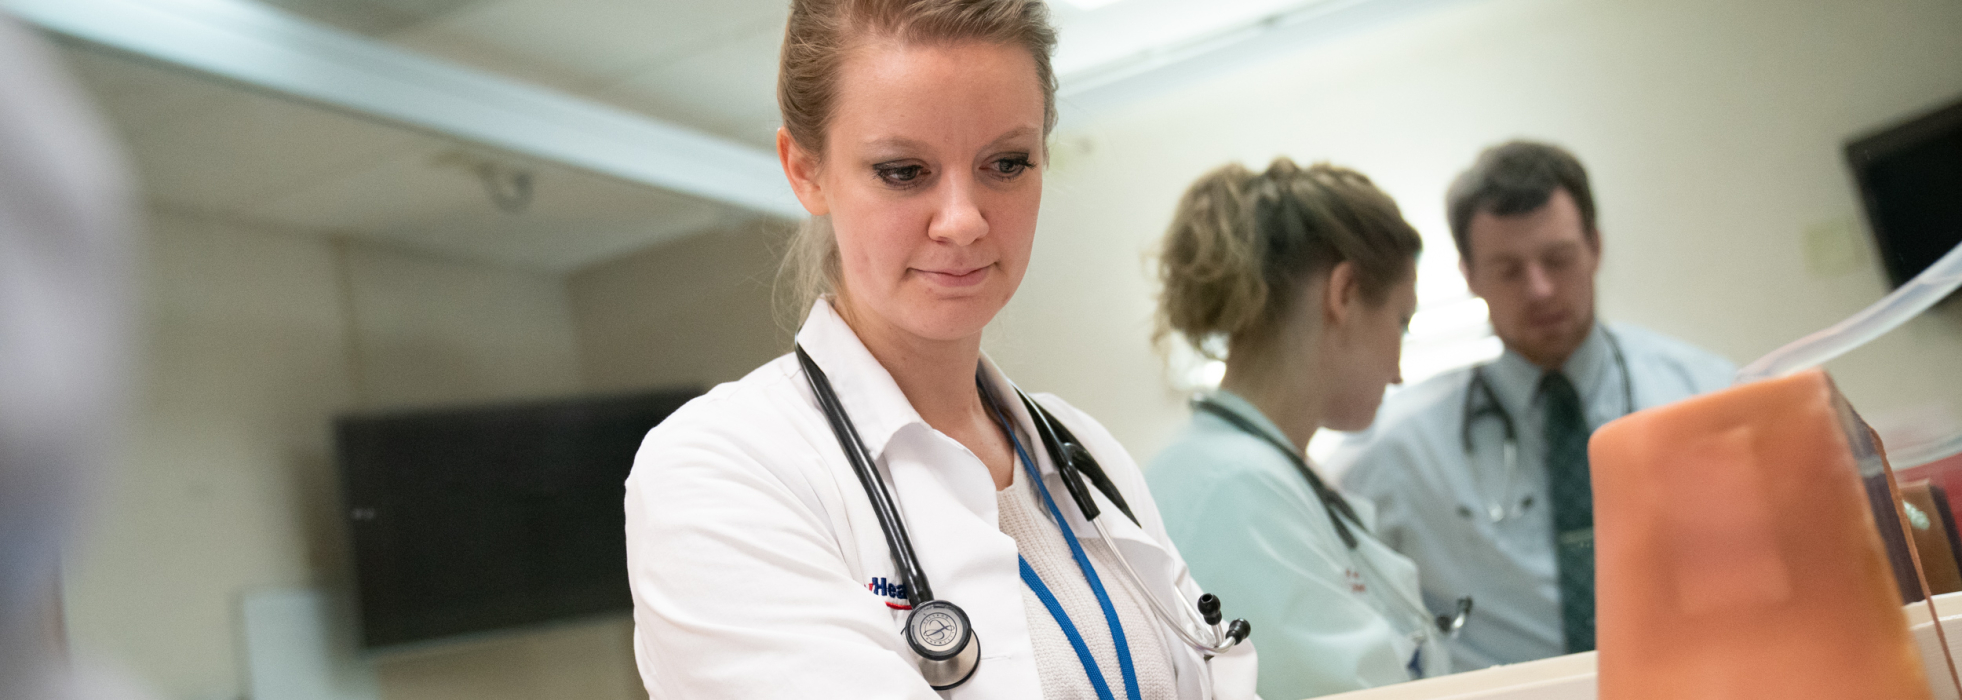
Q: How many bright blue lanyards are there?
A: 1